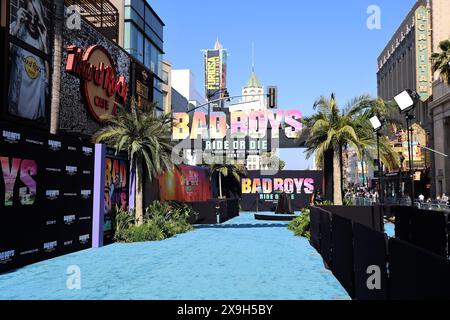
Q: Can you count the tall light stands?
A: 2